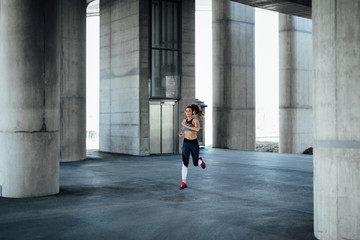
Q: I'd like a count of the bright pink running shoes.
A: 2